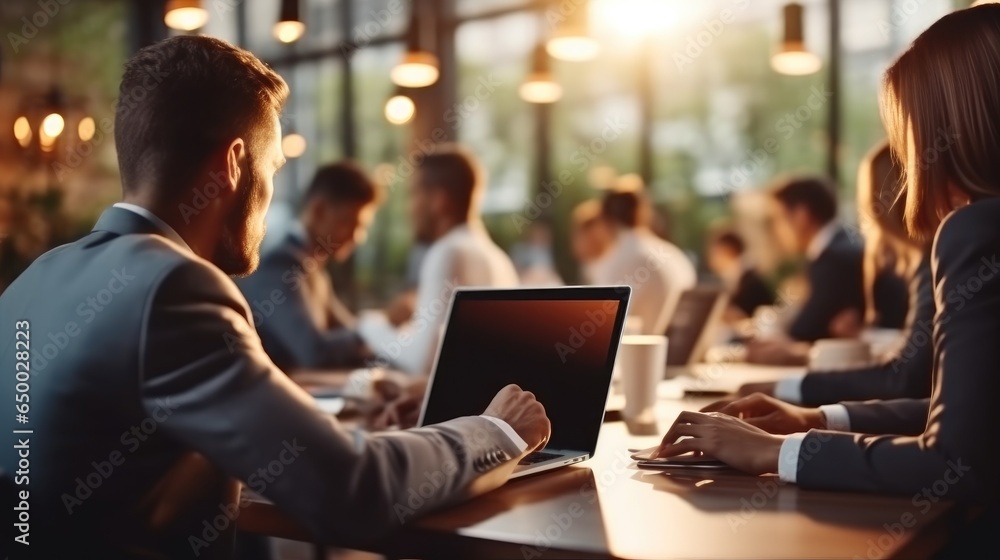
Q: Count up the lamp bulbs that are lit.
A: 11